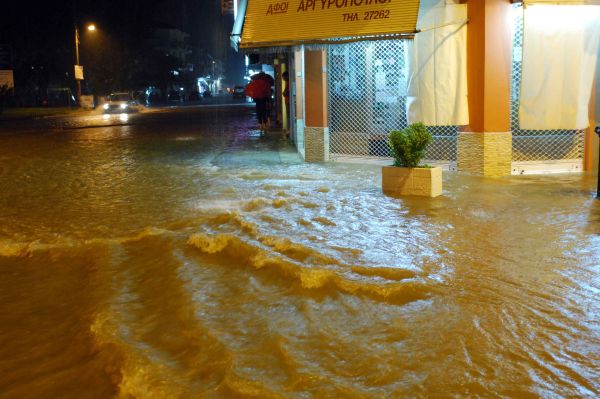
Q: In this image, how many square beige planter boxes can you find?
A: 1